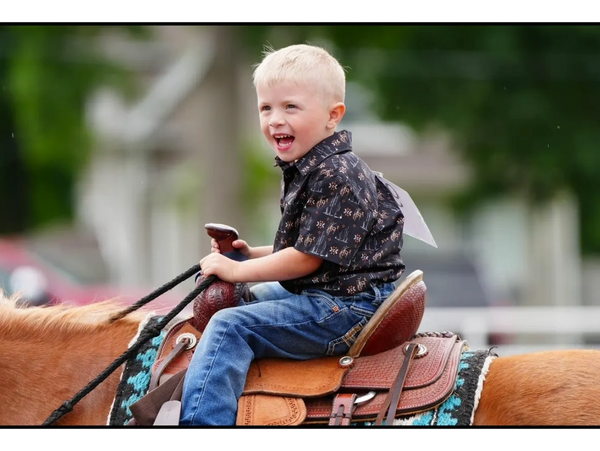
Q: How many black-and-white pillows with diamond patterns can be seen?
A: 0